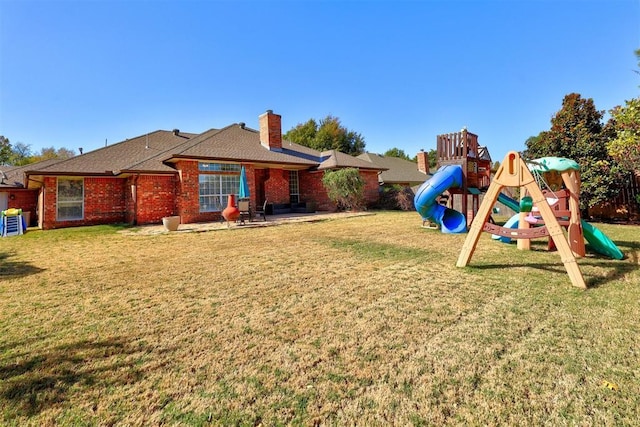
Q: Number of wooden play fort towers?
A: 1